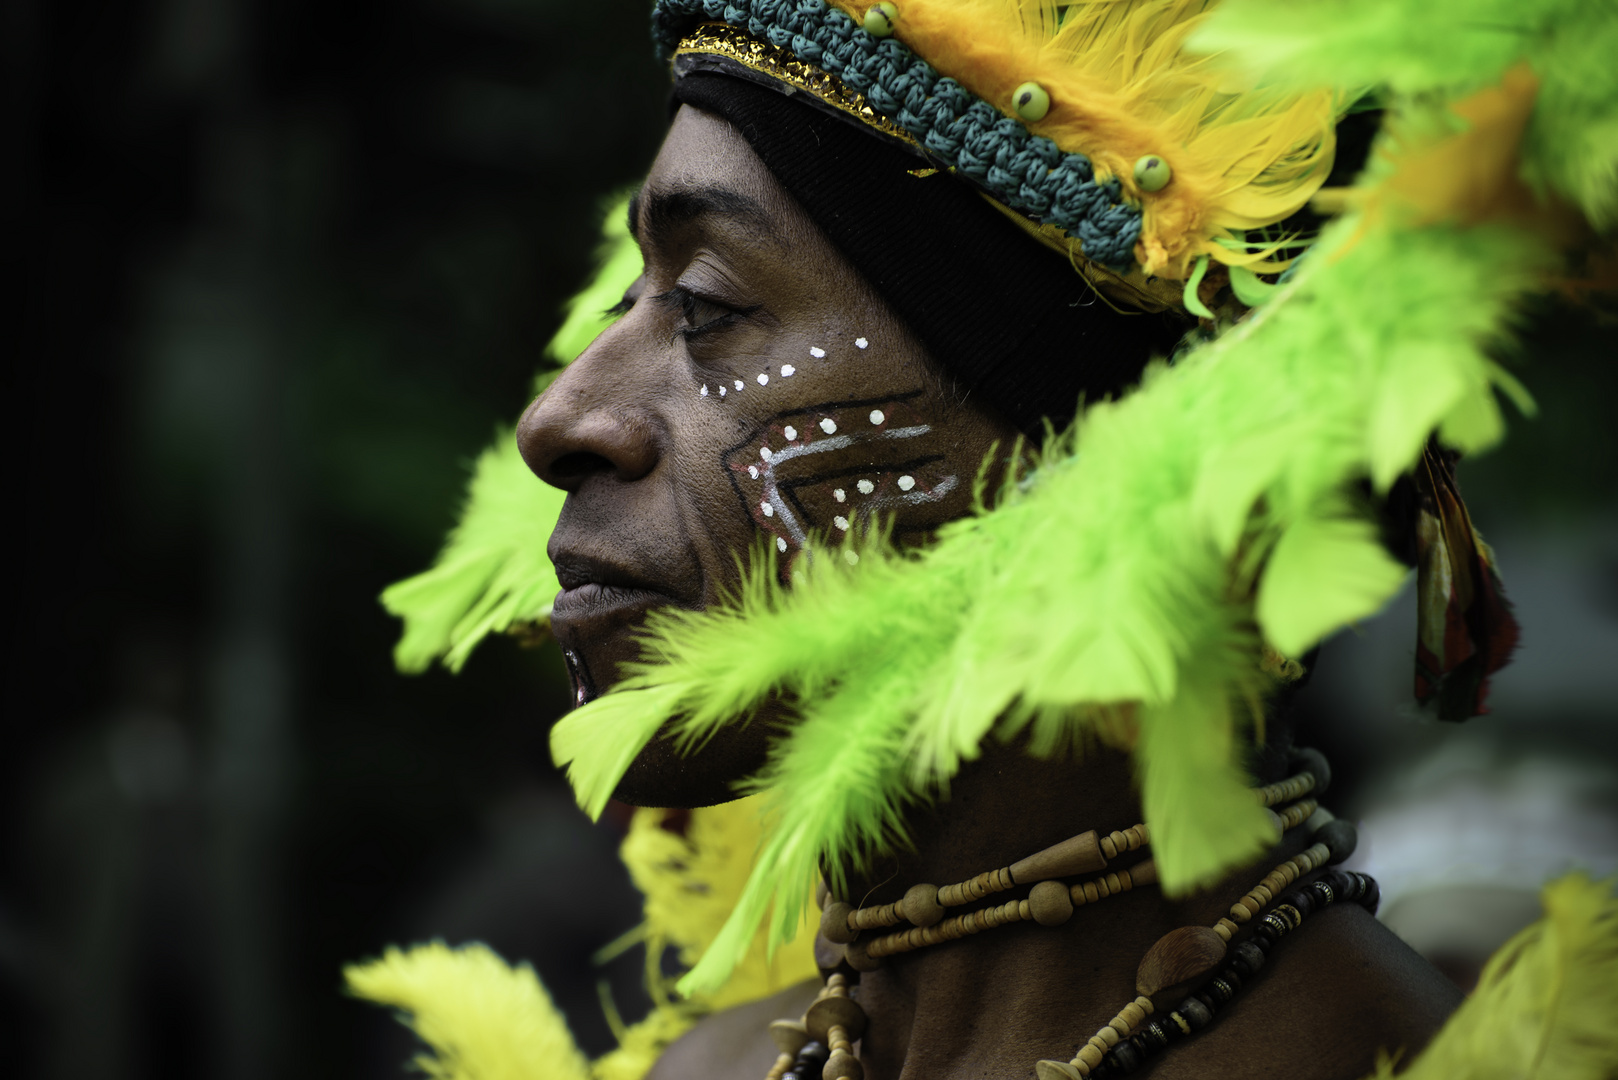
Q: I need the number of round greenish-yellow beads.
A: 3